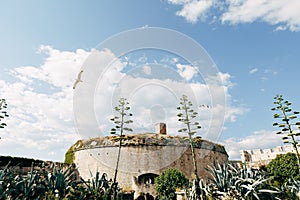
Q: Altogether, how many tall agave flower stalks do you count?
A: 4